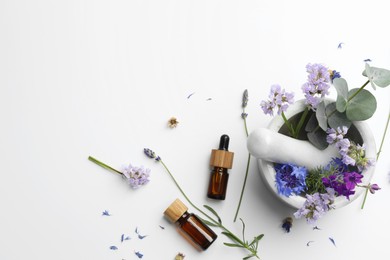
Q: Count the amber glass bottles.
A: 2